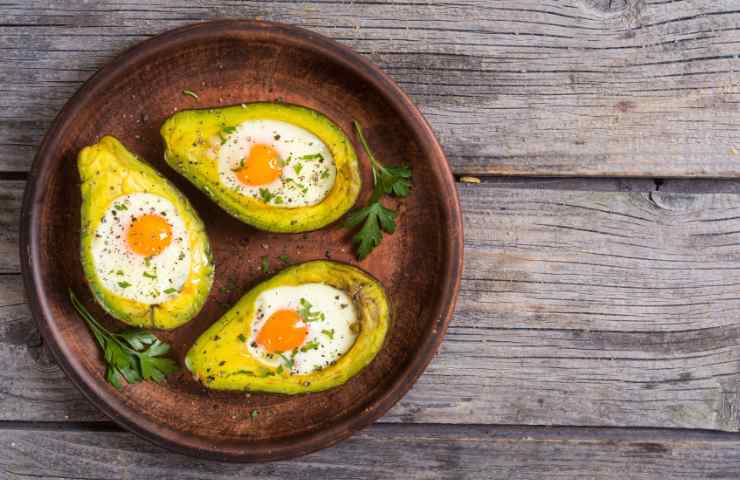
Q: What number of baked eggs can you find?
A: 3